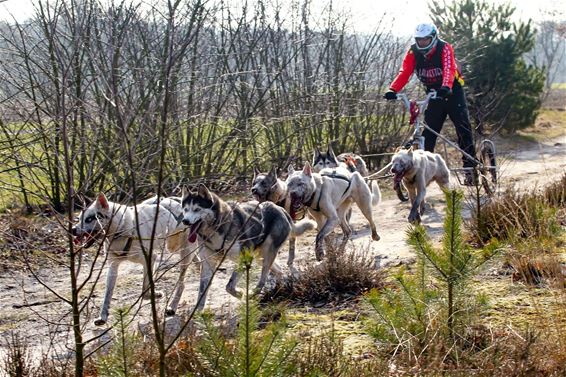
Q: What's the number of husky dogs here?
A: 6